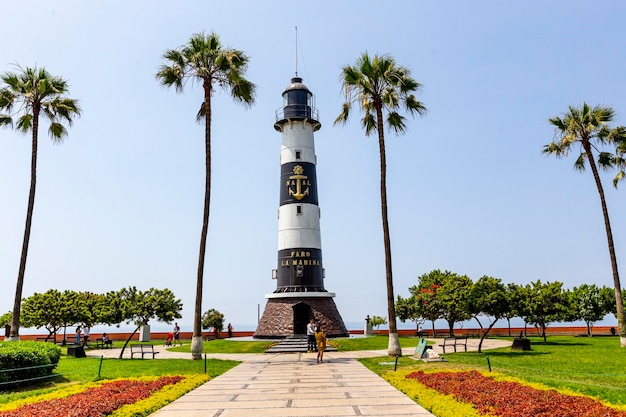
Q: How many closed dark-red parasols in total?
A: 0